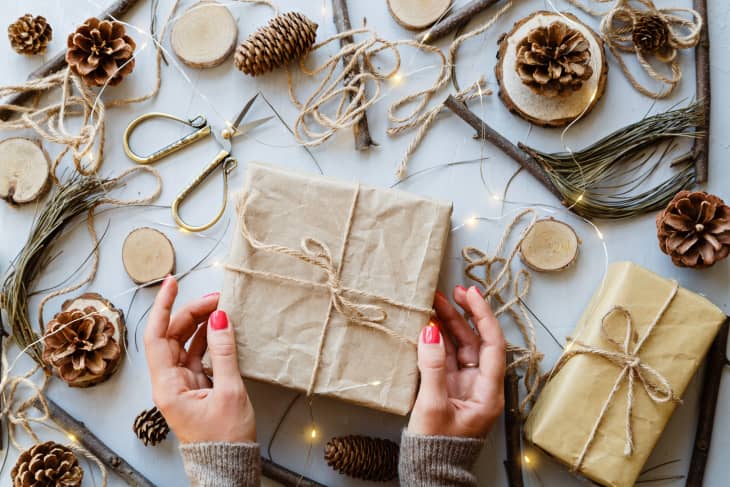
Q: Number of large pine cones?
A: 7